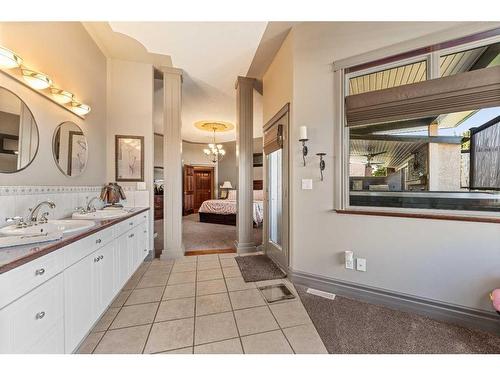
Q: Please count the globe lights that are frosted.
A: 4